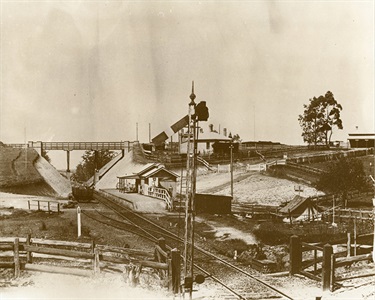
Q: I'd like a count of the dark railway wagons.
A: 1